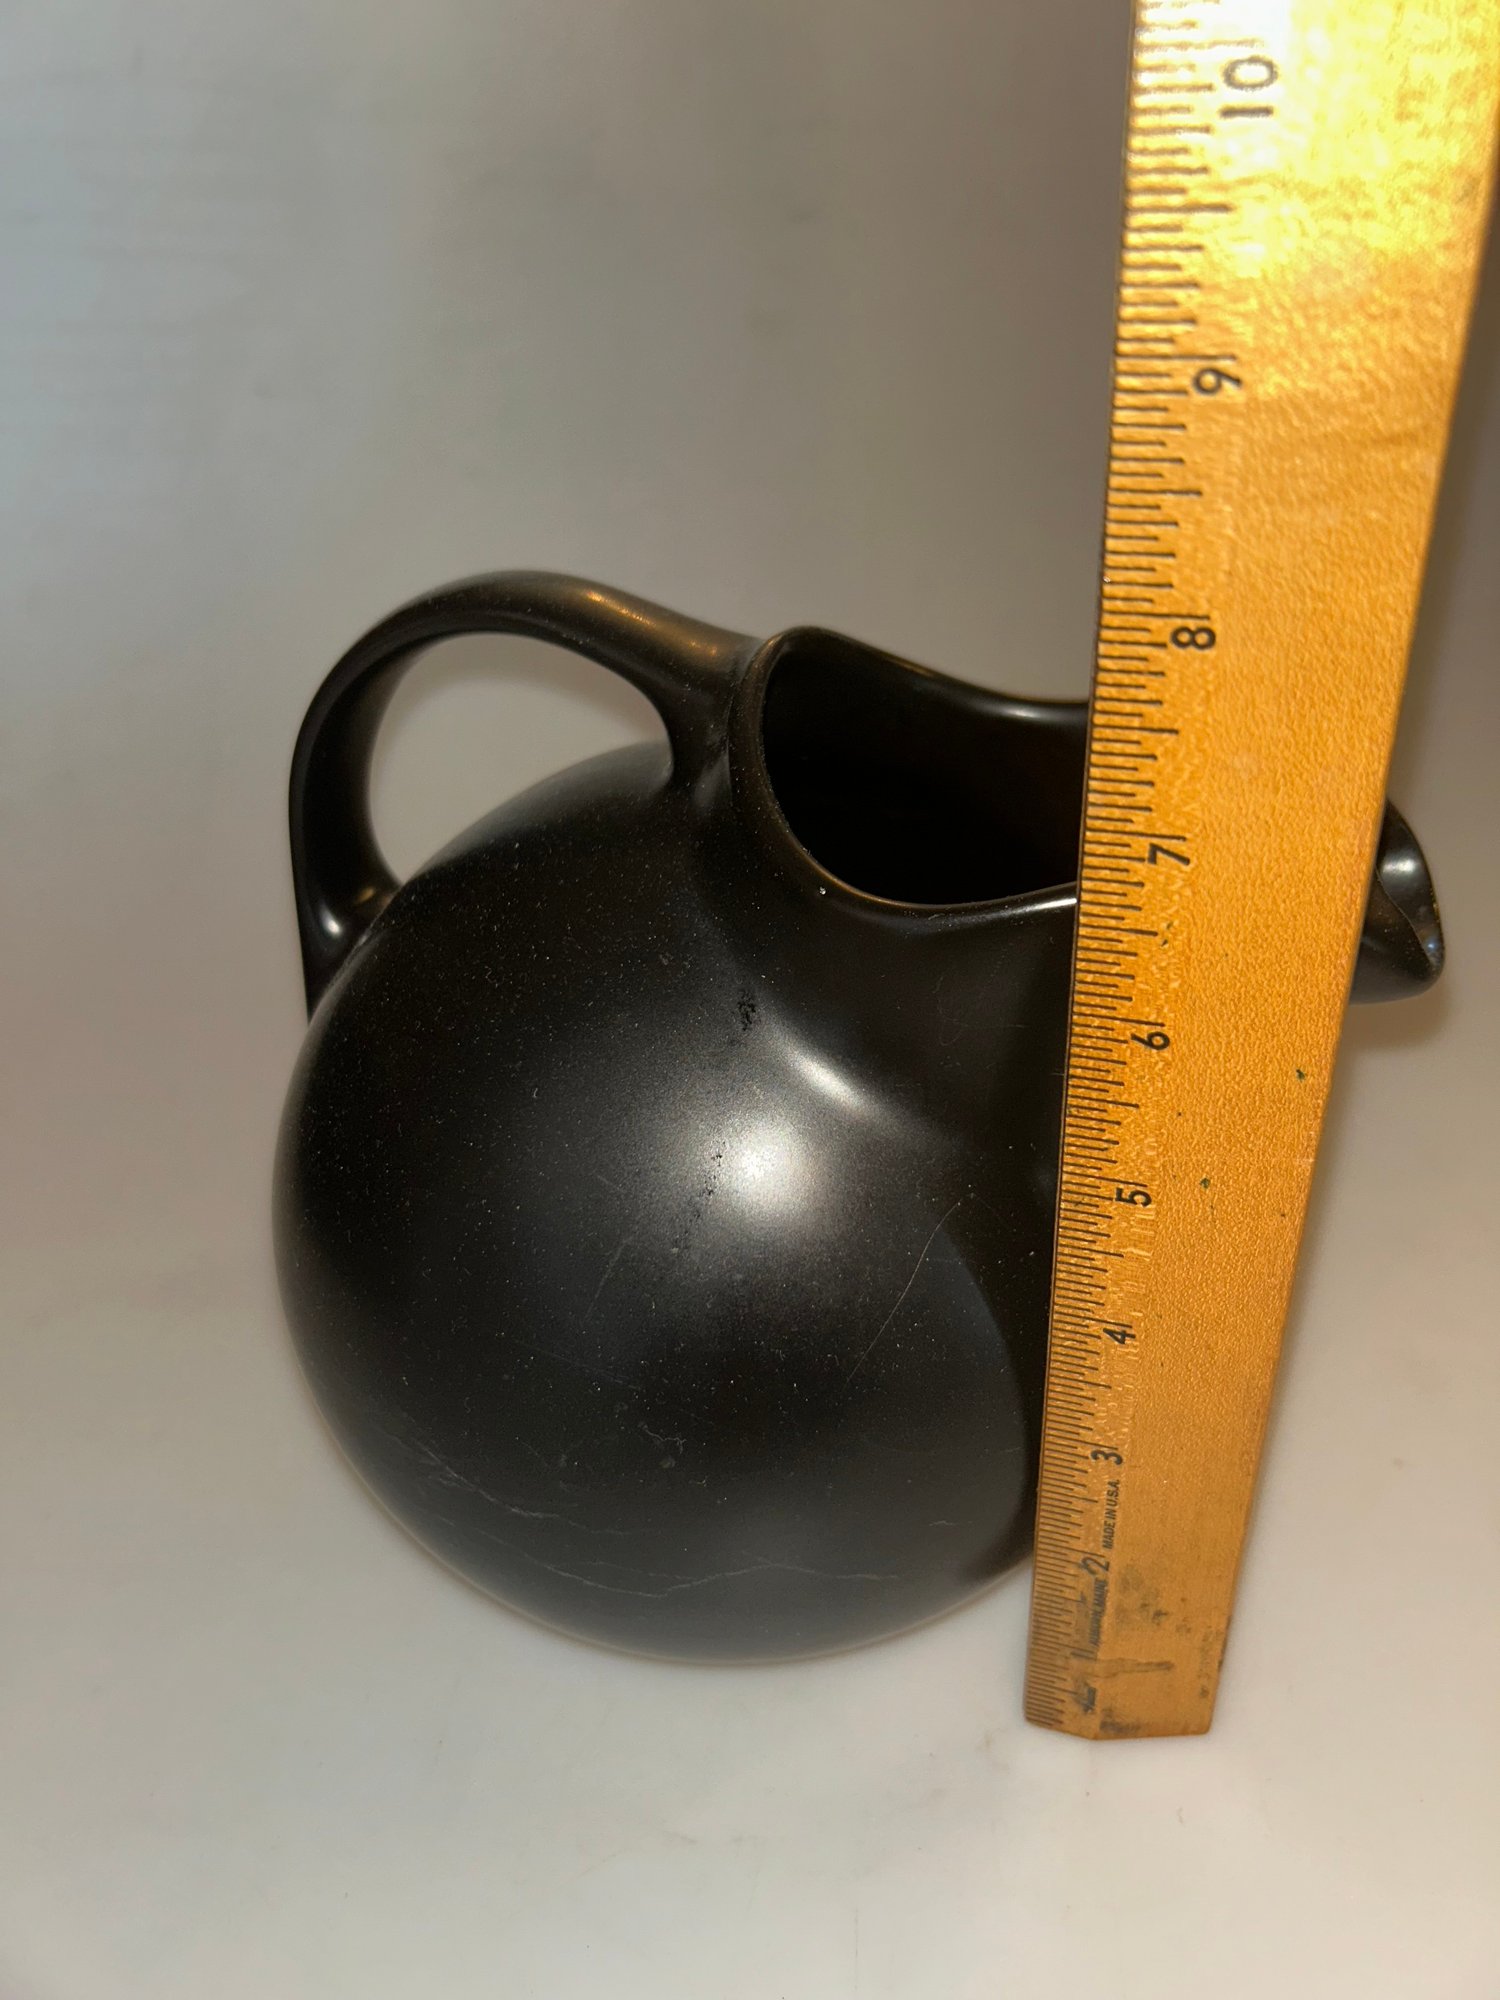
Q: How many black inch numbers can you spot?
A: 10